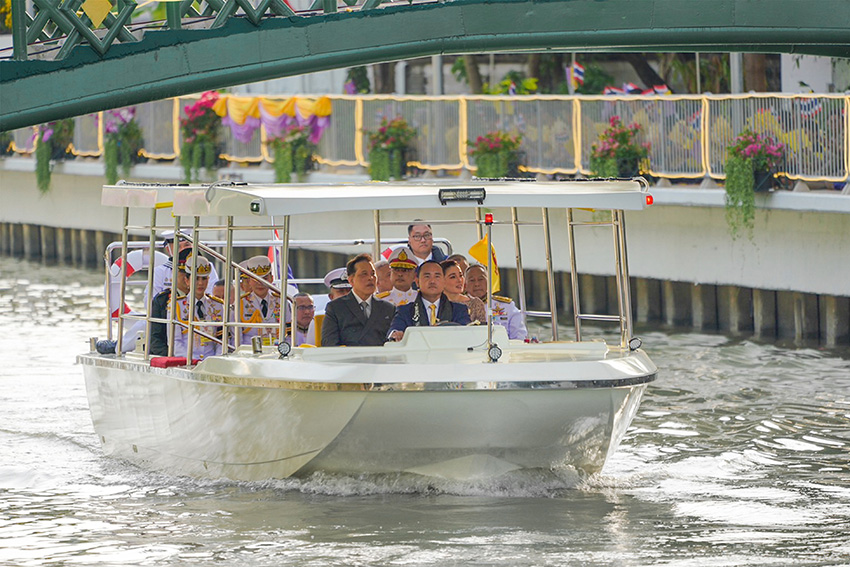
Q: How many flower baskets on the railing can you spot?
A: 8